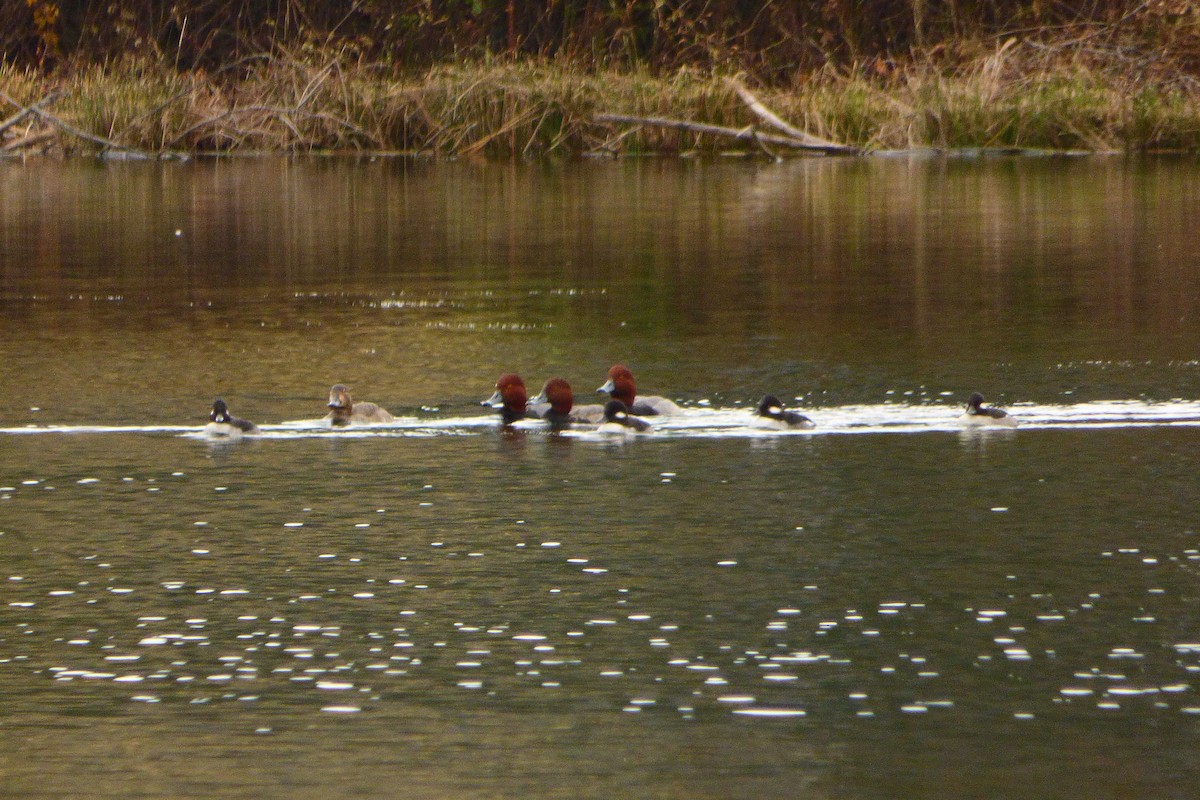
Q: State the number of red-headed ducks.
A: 3